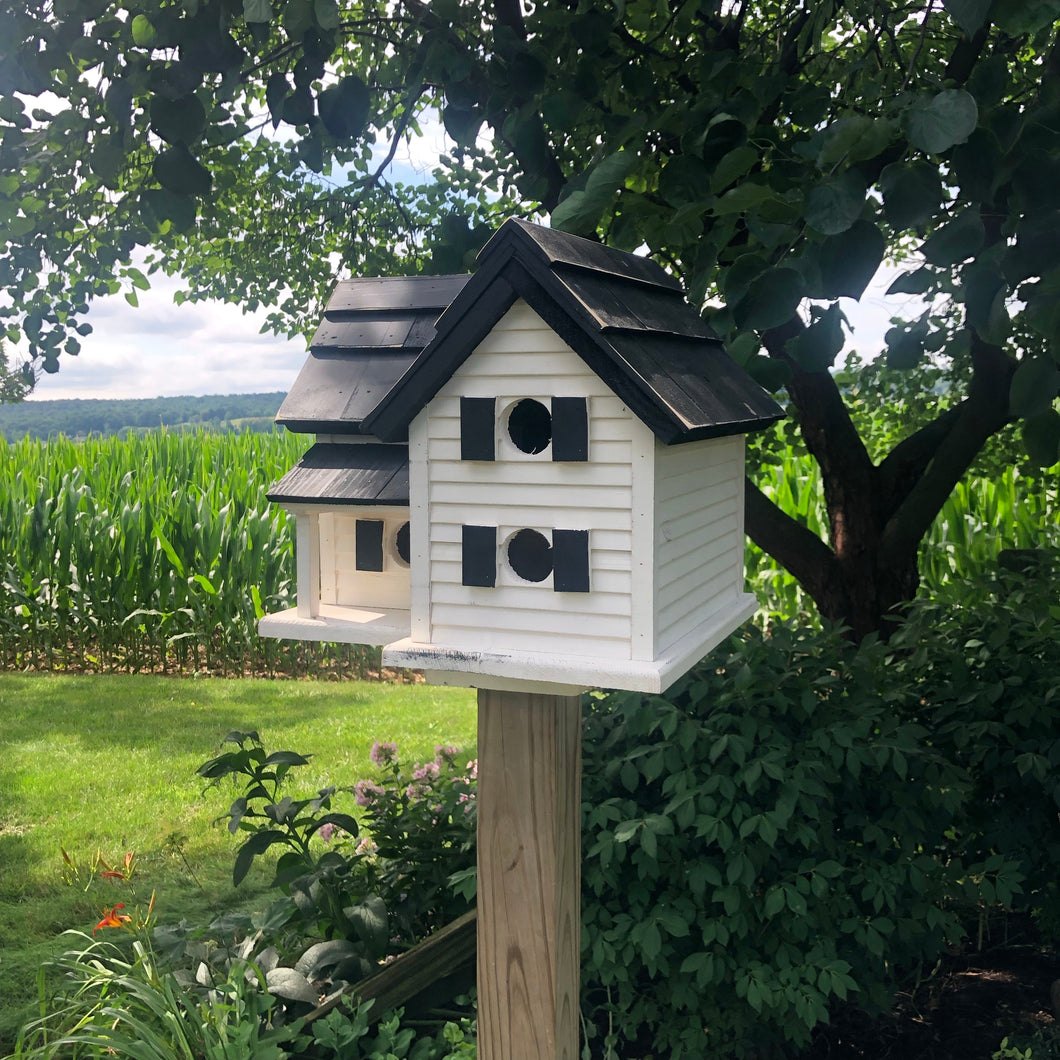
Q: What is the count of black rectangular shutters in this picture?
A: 5